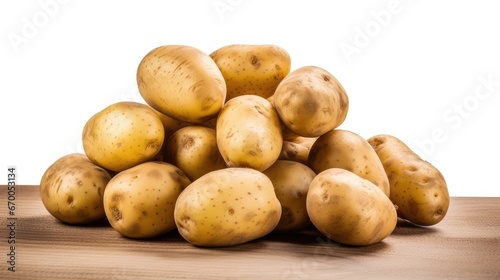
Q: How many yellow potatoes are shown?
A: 15